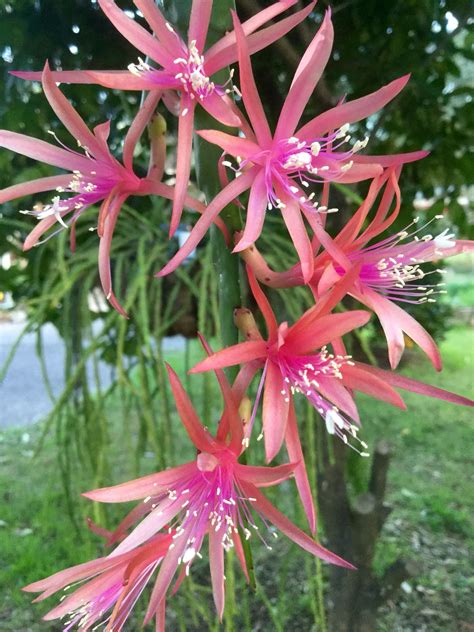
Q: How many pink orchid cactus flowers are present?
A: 7